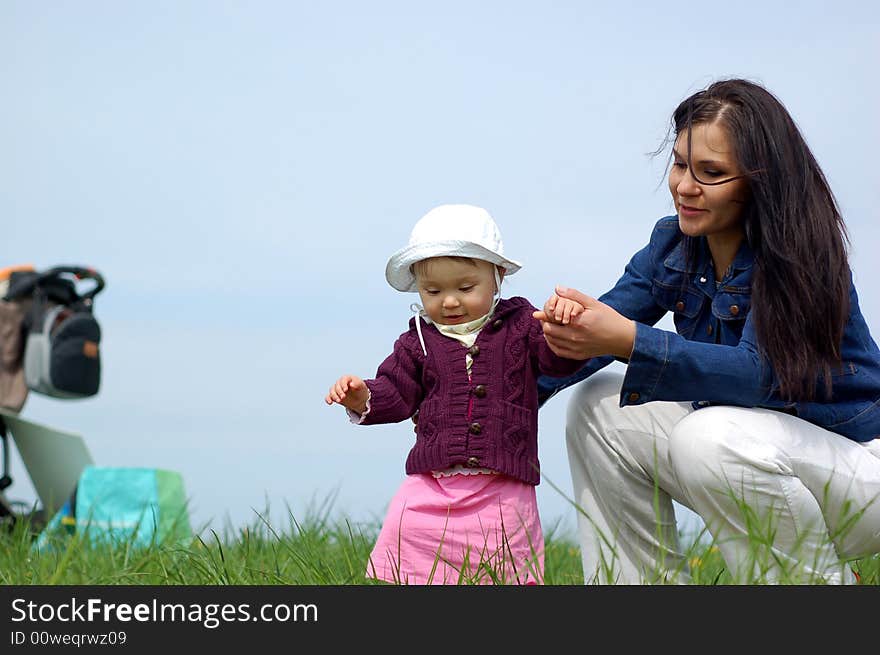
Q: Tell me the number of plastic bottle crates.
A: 0